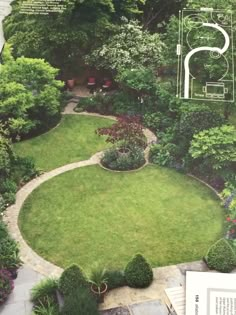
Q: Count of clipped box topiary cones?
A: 3